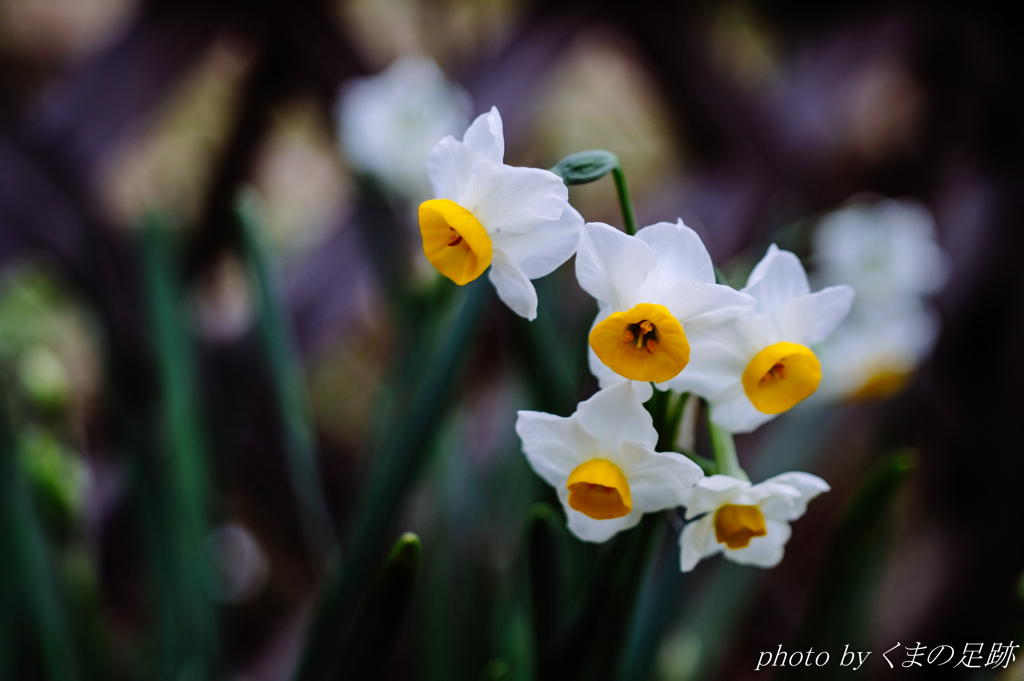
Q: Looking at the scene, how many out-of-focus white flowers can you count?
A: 3